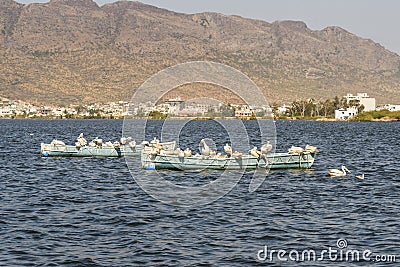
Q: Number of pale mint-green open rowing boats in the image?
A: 2